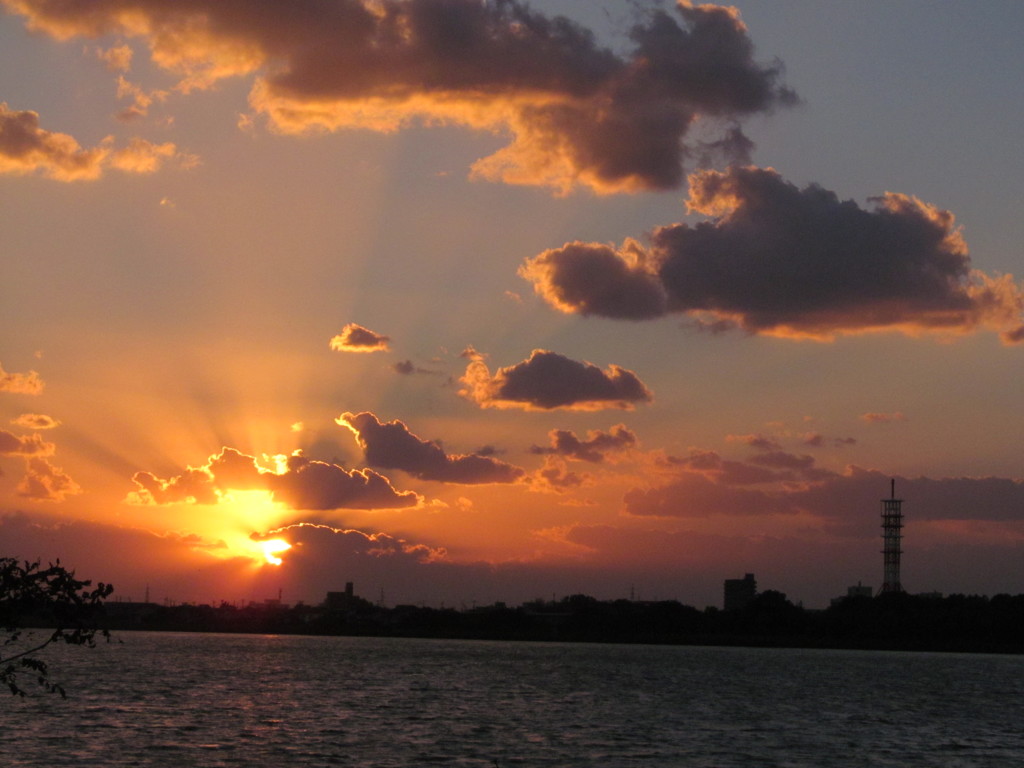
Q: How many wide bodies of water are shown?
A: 1